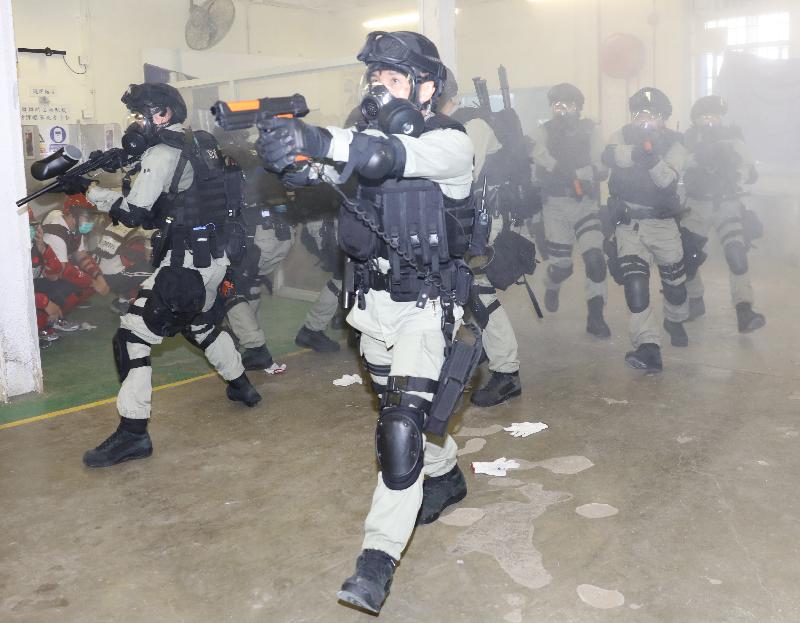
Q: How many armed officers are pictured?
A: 8